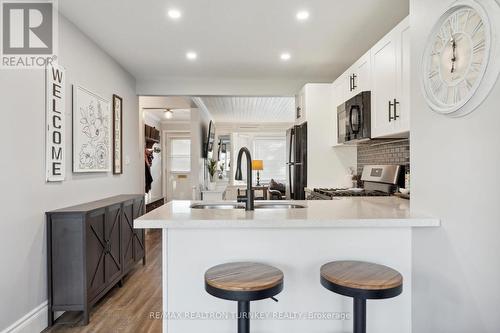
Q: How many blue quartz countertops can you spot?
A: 0